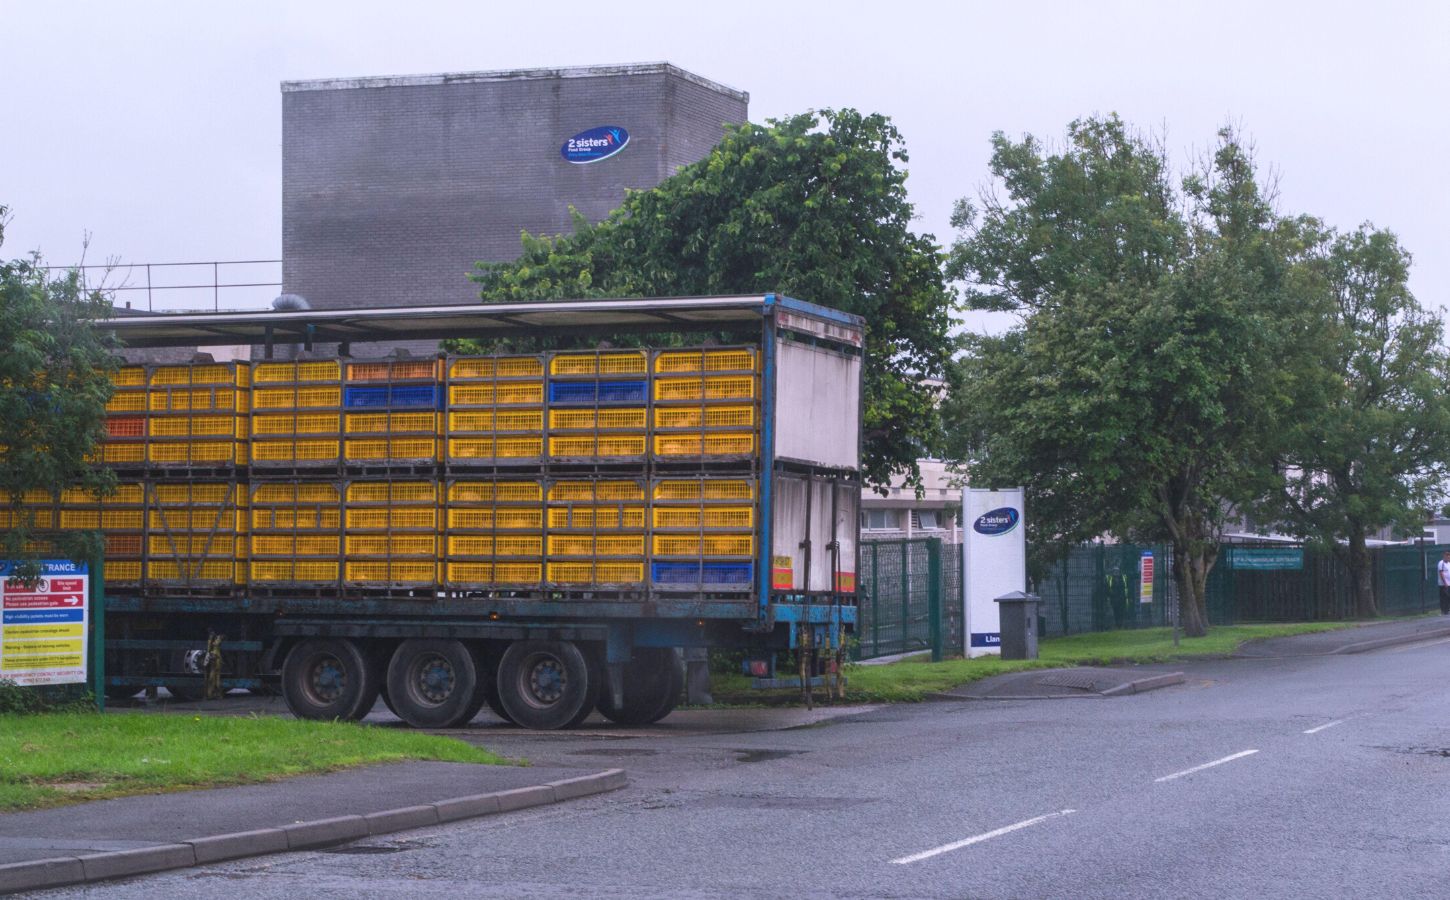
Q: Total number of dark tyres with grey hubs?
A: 3